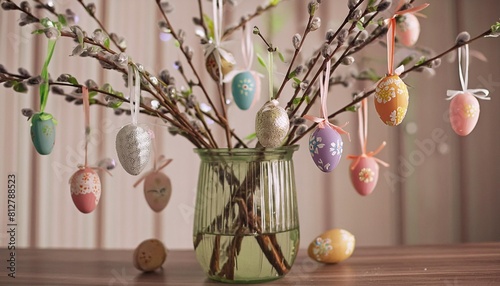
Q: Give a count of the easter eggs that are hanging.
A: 12